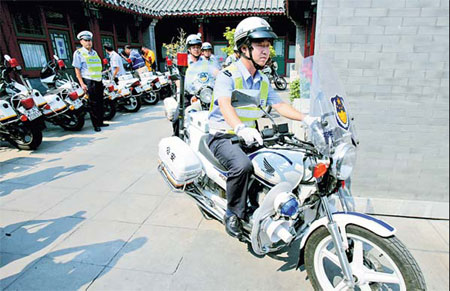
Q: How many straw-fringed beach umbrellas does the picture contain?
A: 0